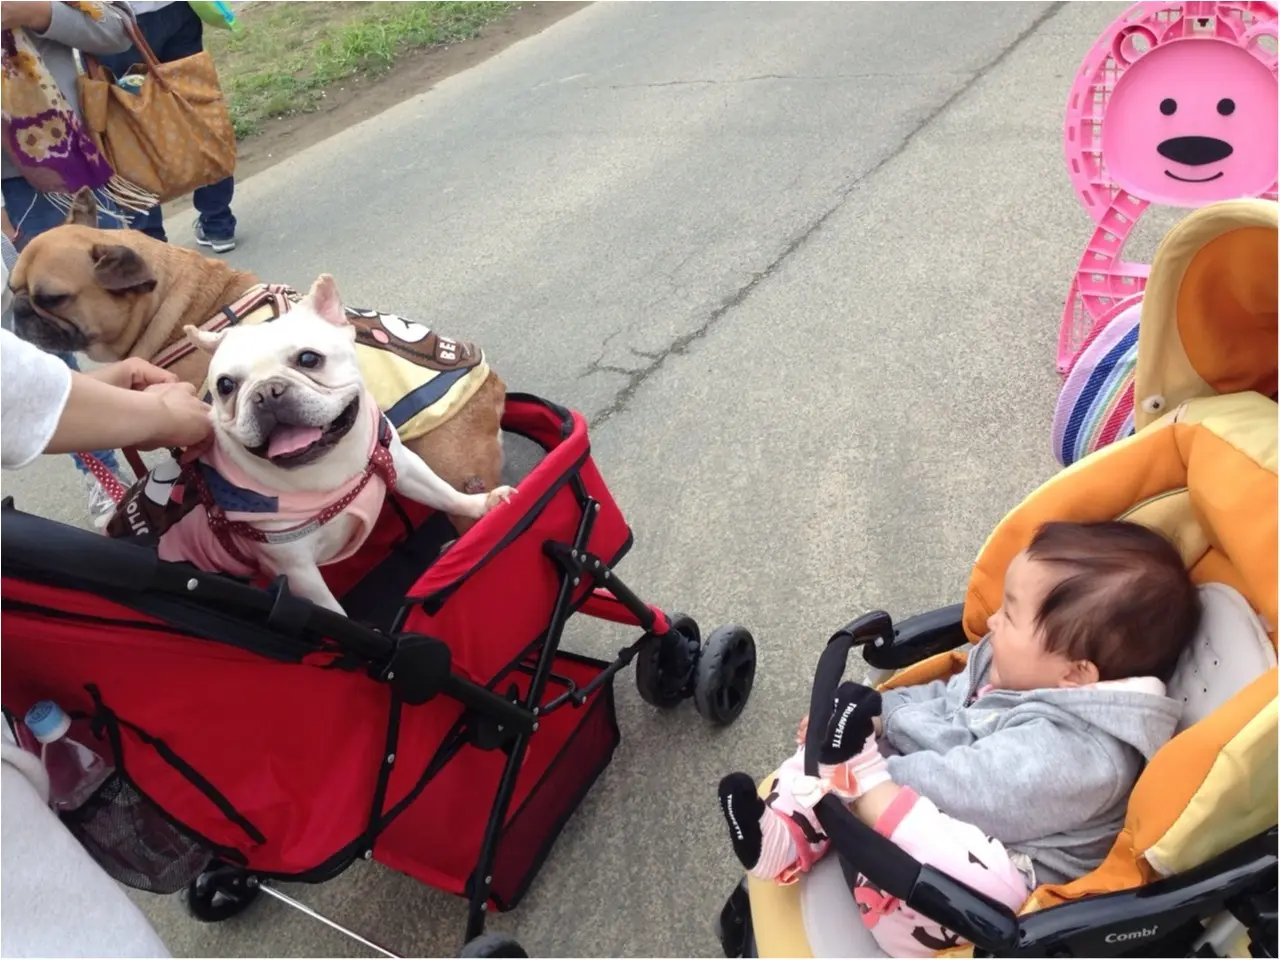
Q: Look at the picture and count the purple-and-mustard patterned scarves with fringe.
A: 1